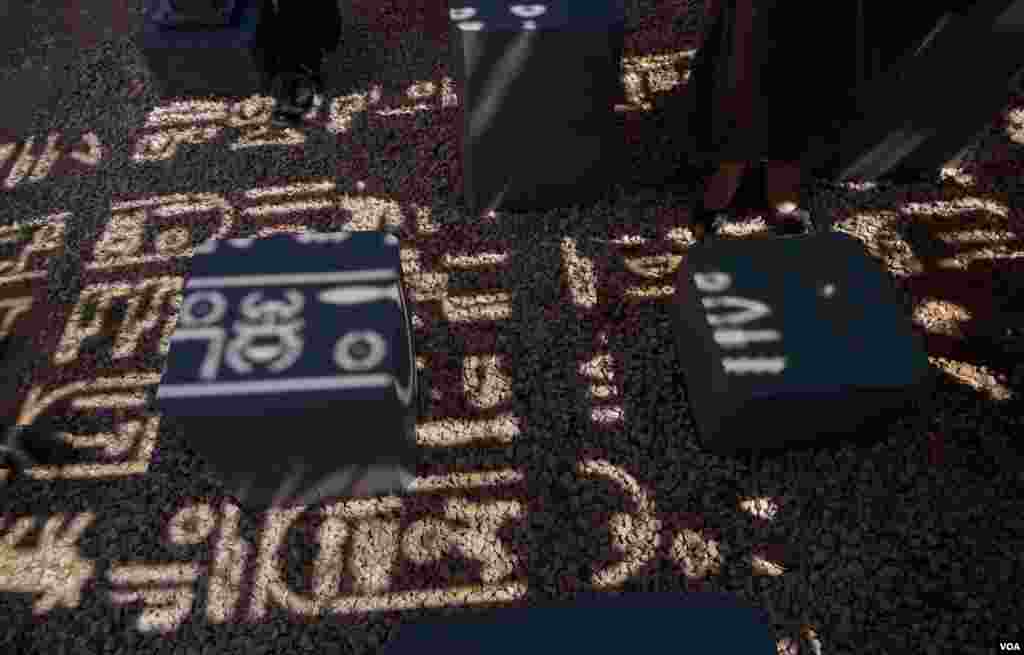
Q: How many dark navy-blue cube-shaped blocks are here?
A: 5